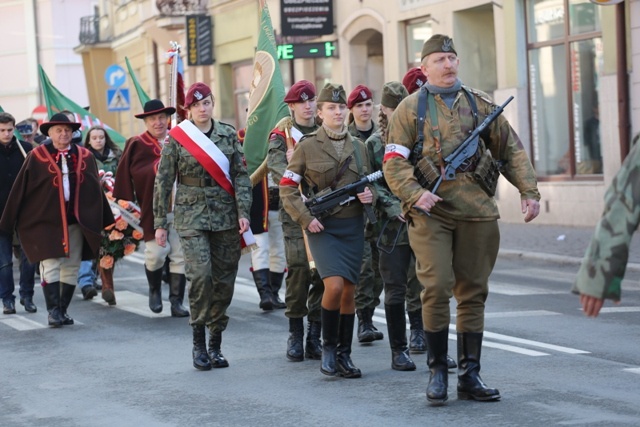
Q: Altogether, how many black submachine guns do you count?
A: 2